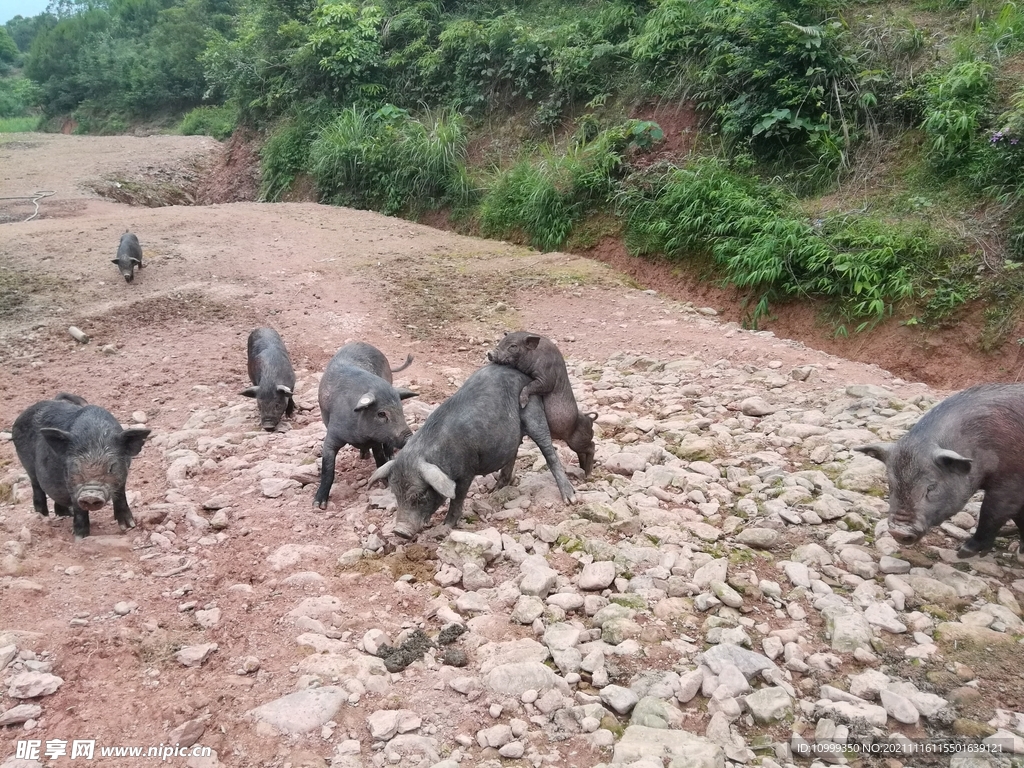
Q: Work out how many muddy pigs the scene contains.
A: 7